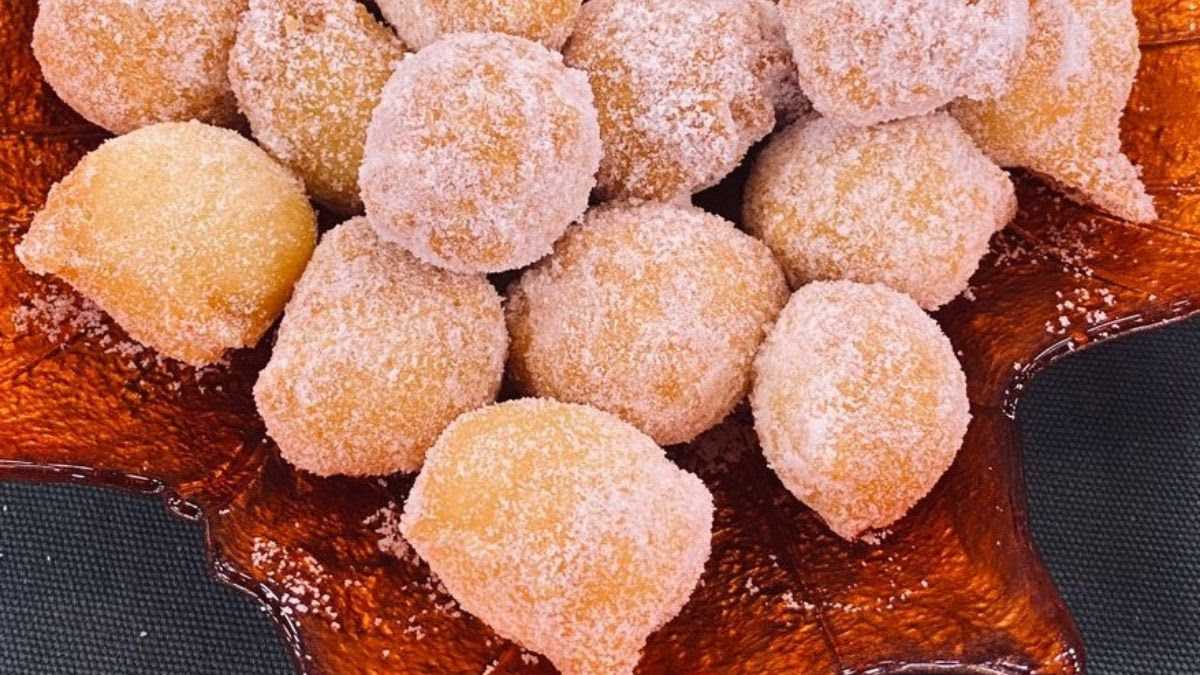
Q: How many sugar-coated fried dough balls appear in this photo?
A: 13